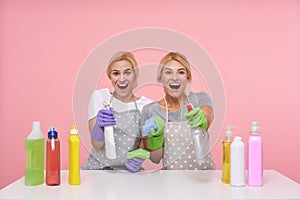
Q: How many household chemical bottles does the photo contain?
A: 8